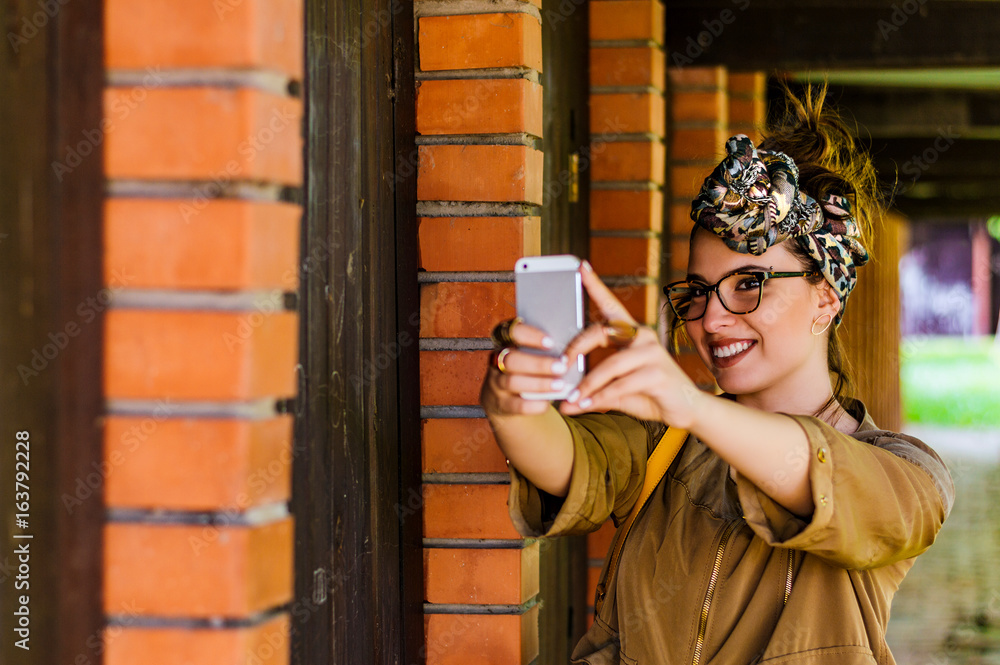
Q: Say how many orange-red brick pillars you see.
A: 5